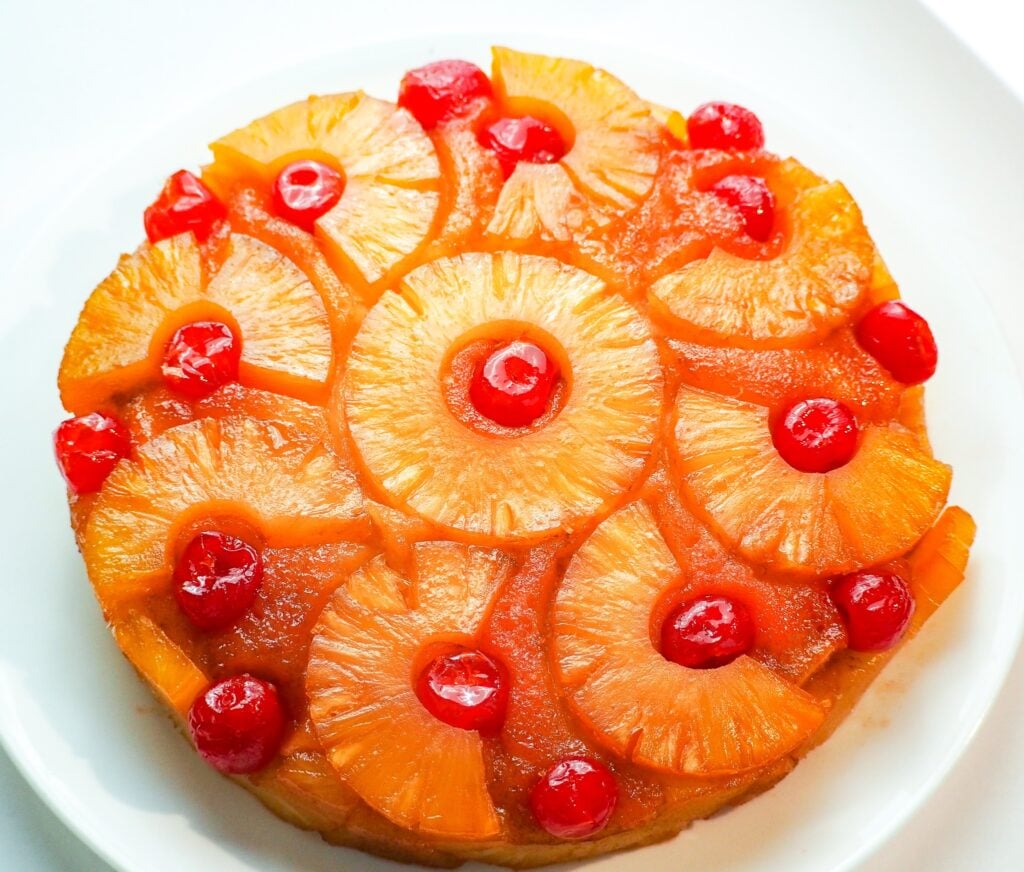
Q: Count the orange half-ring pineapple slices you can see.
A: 8